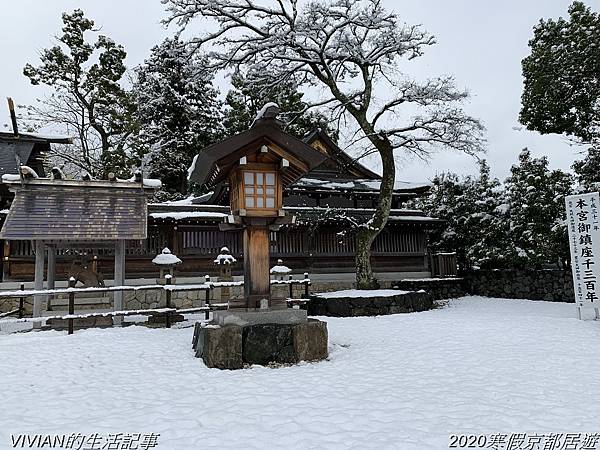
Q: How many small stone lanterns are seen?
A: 3